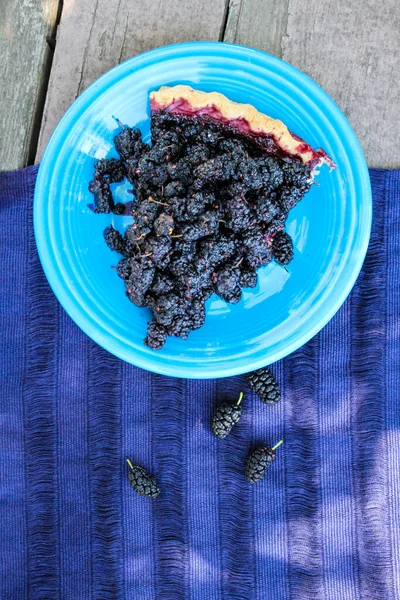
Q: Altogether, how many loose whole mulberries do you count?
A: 4